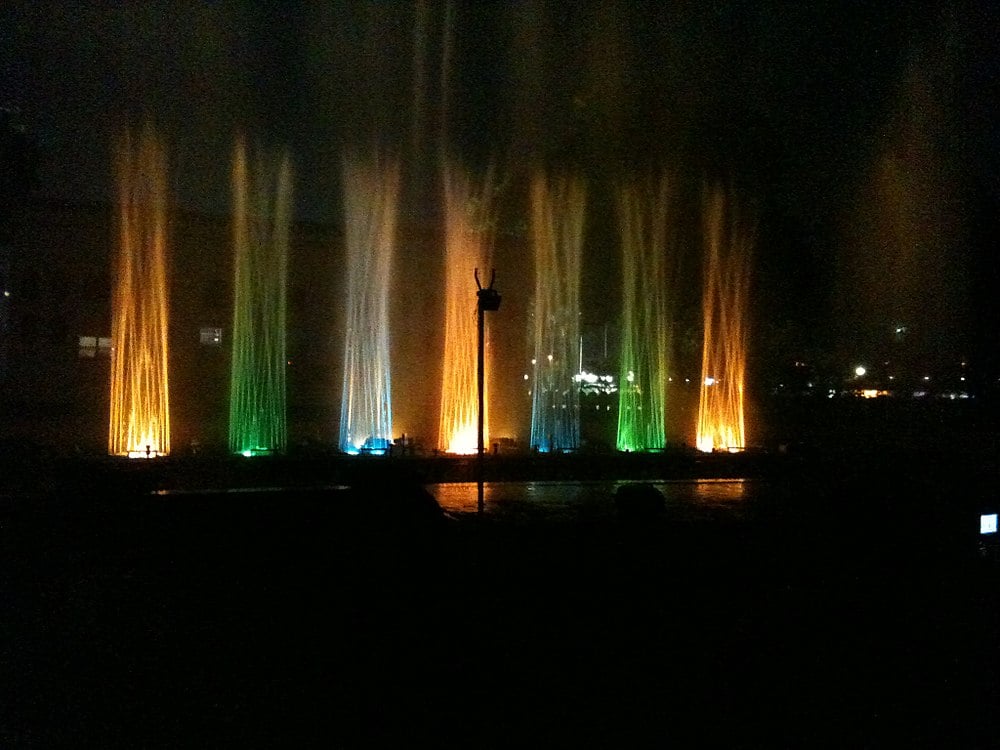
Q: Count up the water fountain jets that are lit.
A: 7